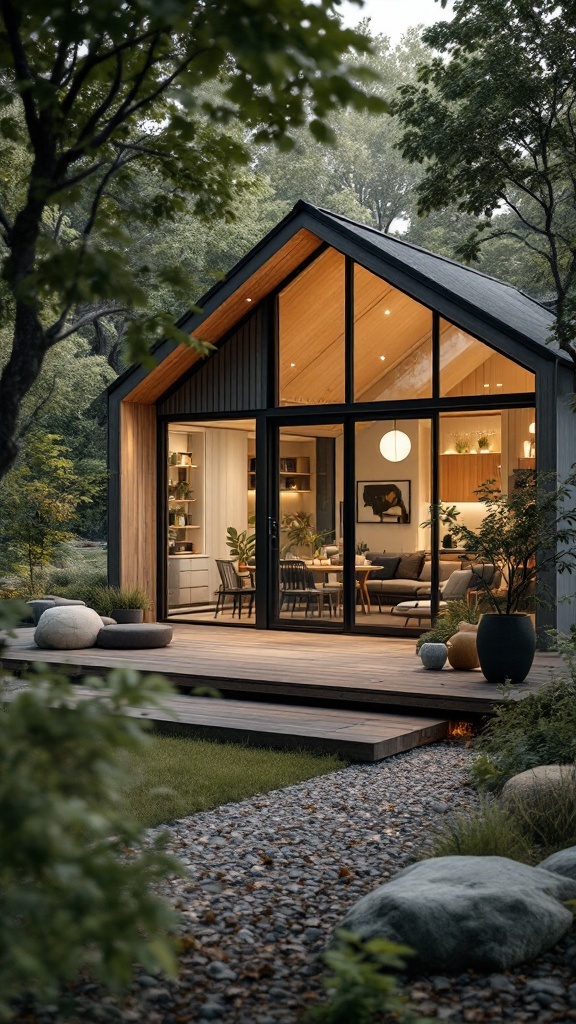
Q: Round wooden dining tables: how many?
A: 1